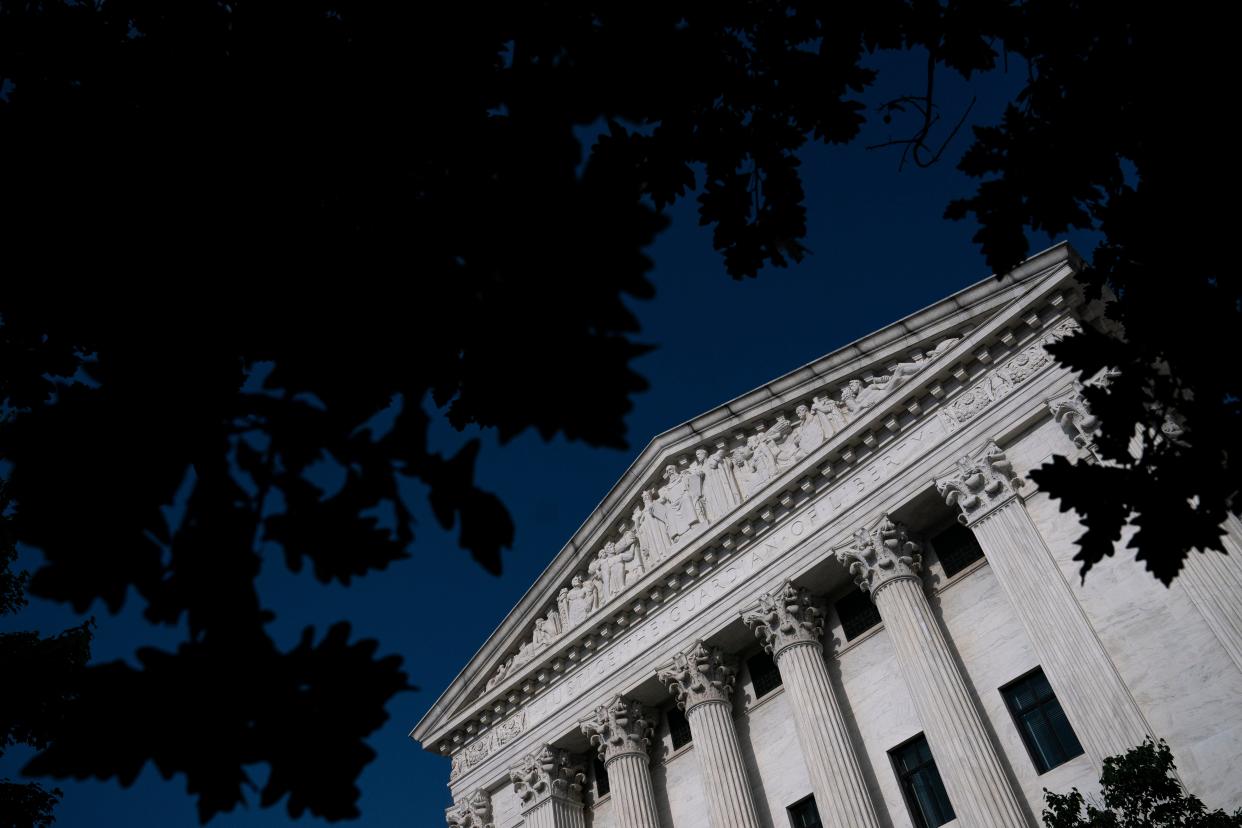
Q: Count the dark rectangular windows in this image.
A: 8